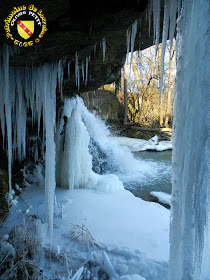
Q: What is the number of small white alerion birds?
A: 3